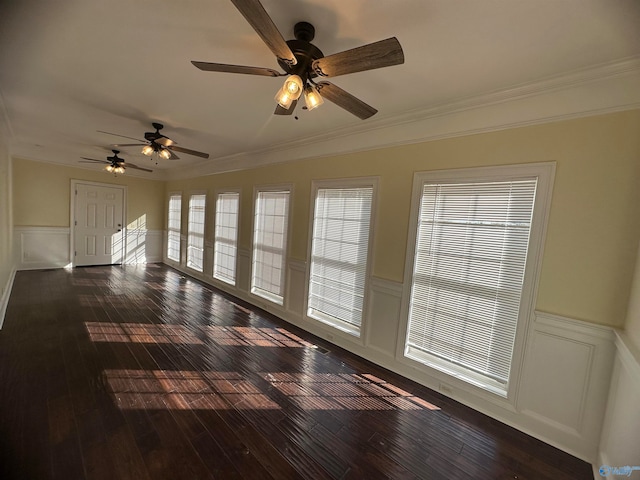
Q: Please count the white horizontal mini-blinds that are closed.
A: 6